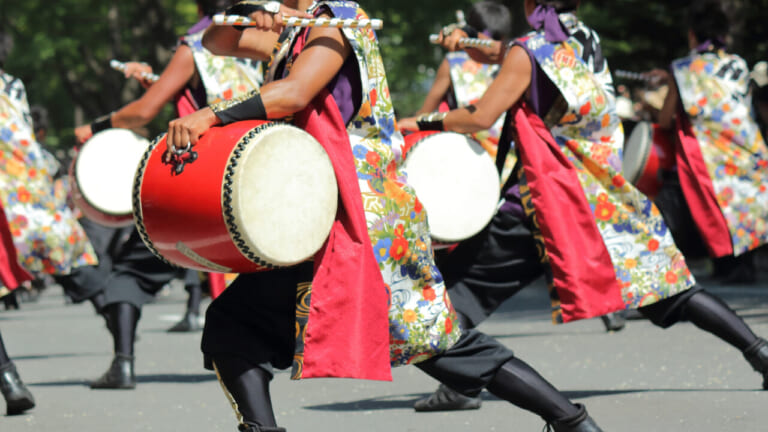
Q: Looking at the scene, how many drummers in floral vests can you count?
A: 6